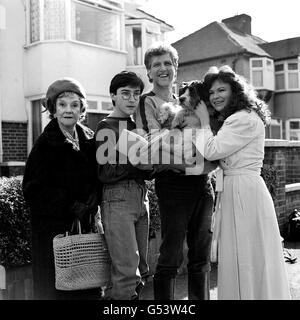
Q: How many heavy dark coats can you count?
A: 1